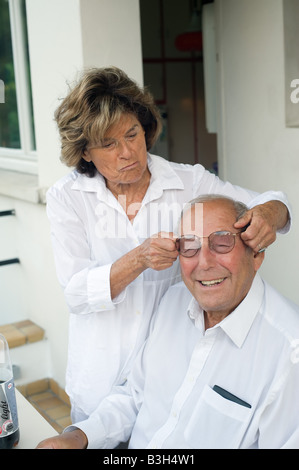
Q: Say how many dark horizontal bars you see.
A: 2